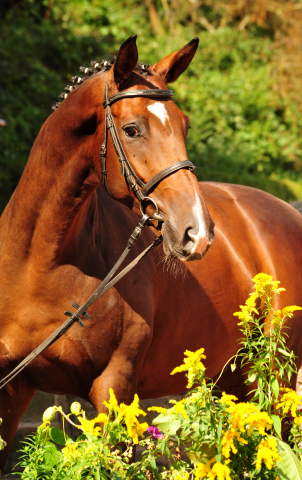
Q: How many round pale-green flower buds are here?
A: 2